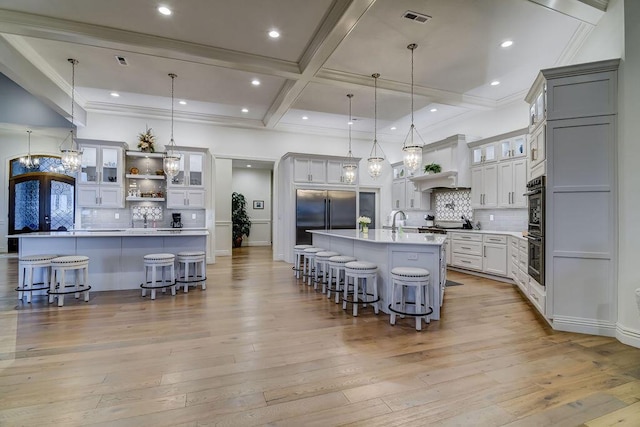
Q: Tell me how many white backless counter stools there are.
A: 10